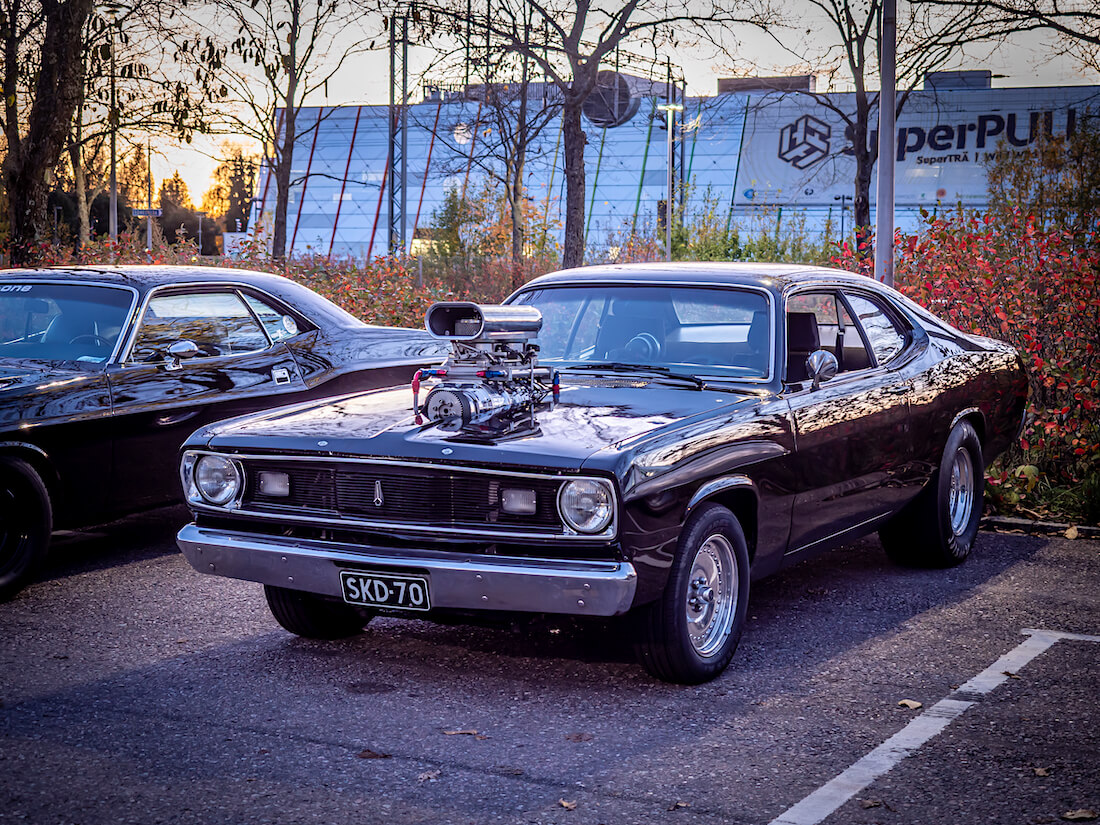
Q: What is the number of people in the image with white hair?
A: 0